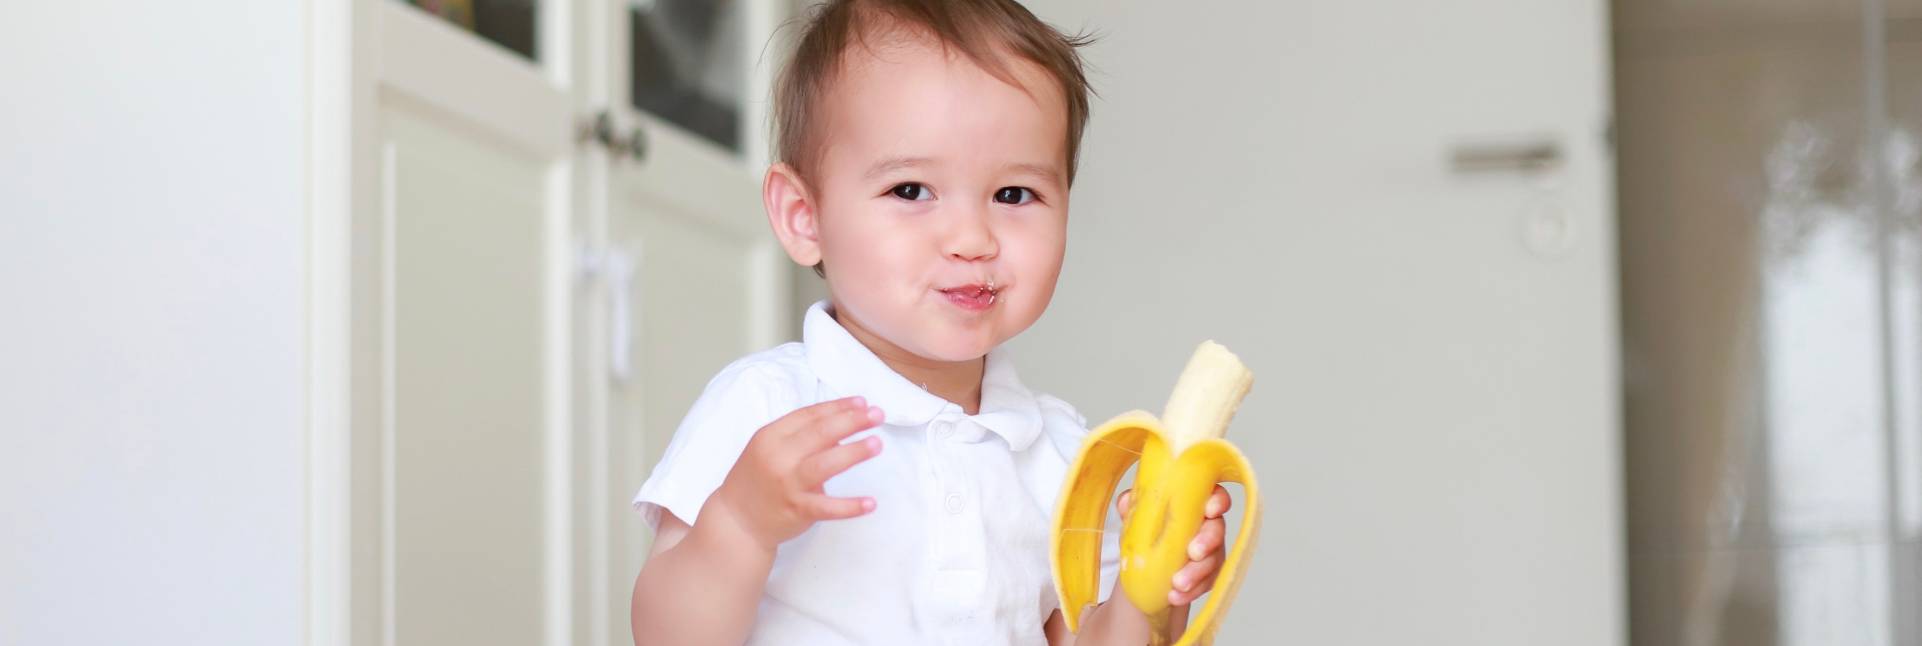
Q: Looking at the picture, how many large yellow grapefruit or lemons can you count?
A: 0